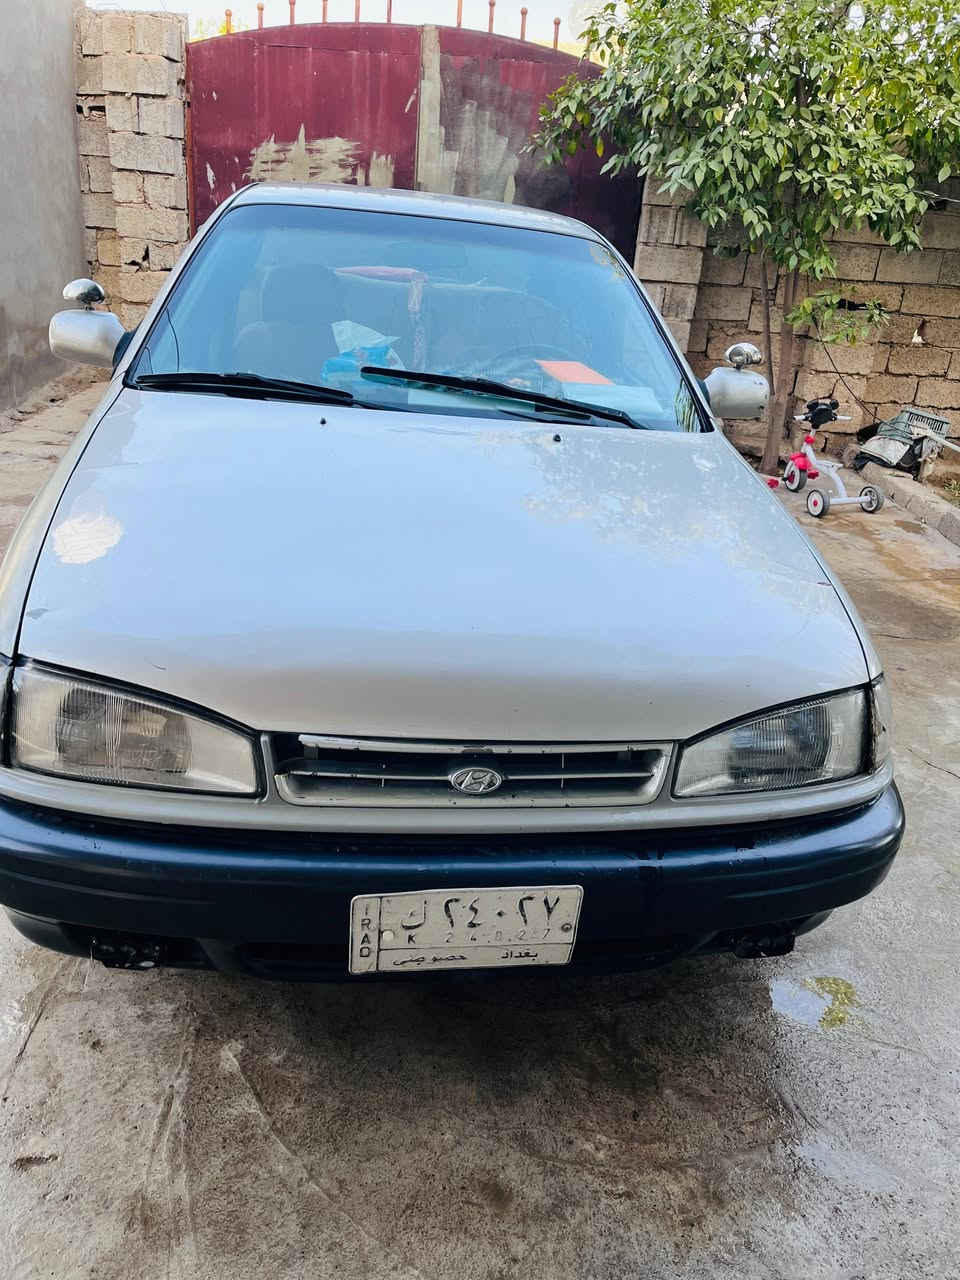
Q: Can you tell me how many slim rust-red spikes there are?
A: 10